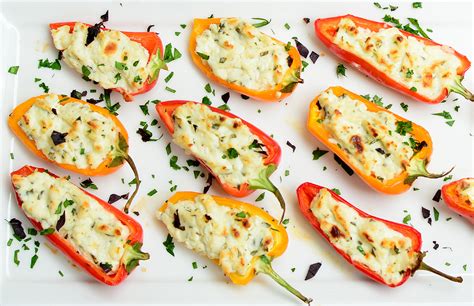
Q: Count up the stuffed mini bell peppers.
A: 10